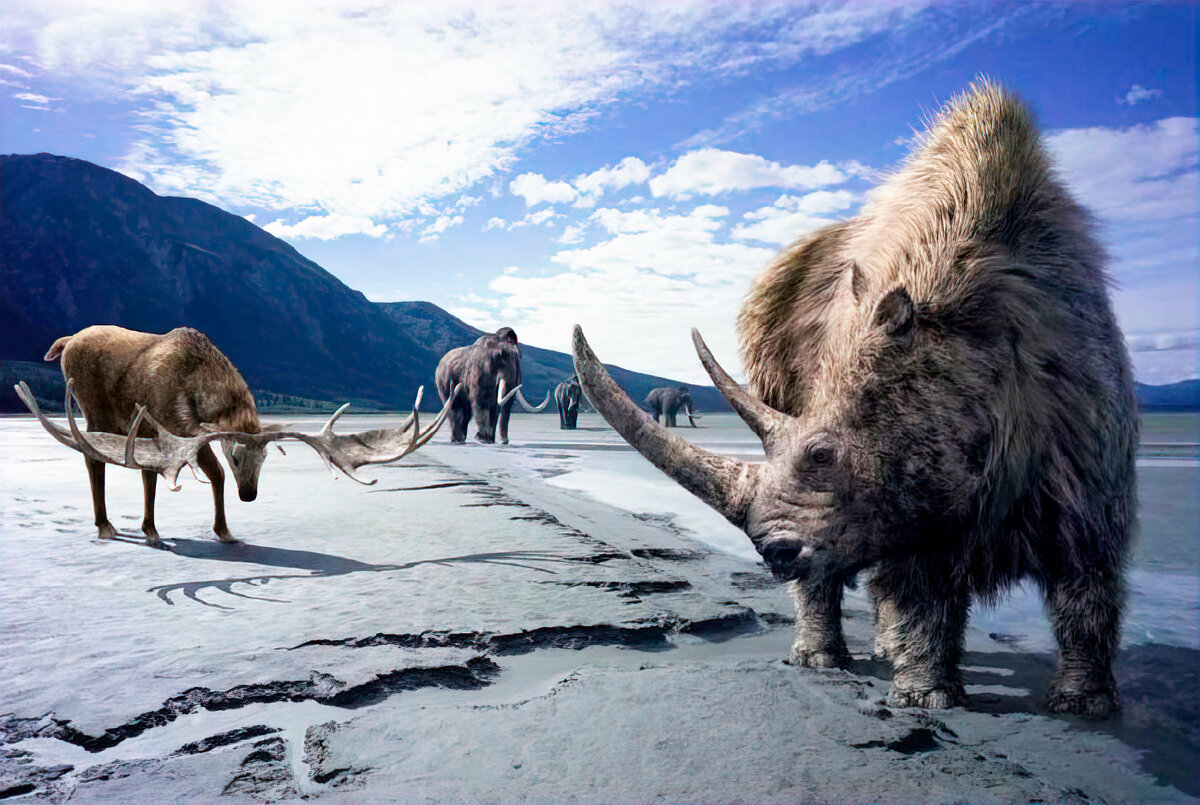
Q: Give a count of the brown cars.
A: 0